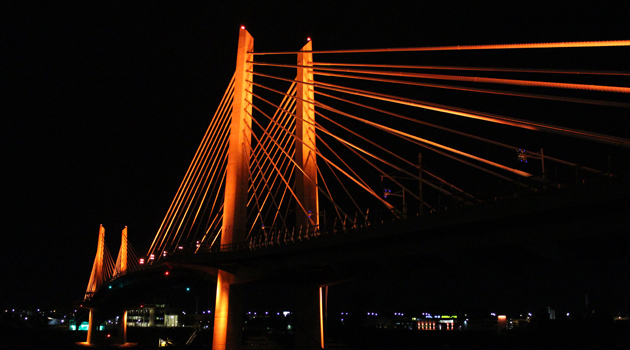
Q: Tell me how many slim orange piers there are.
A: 4